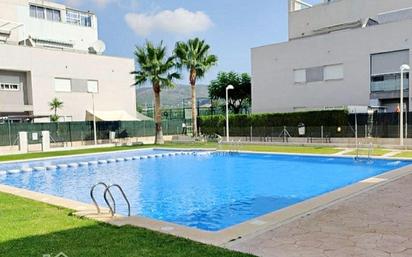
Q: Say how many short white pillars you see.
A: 2